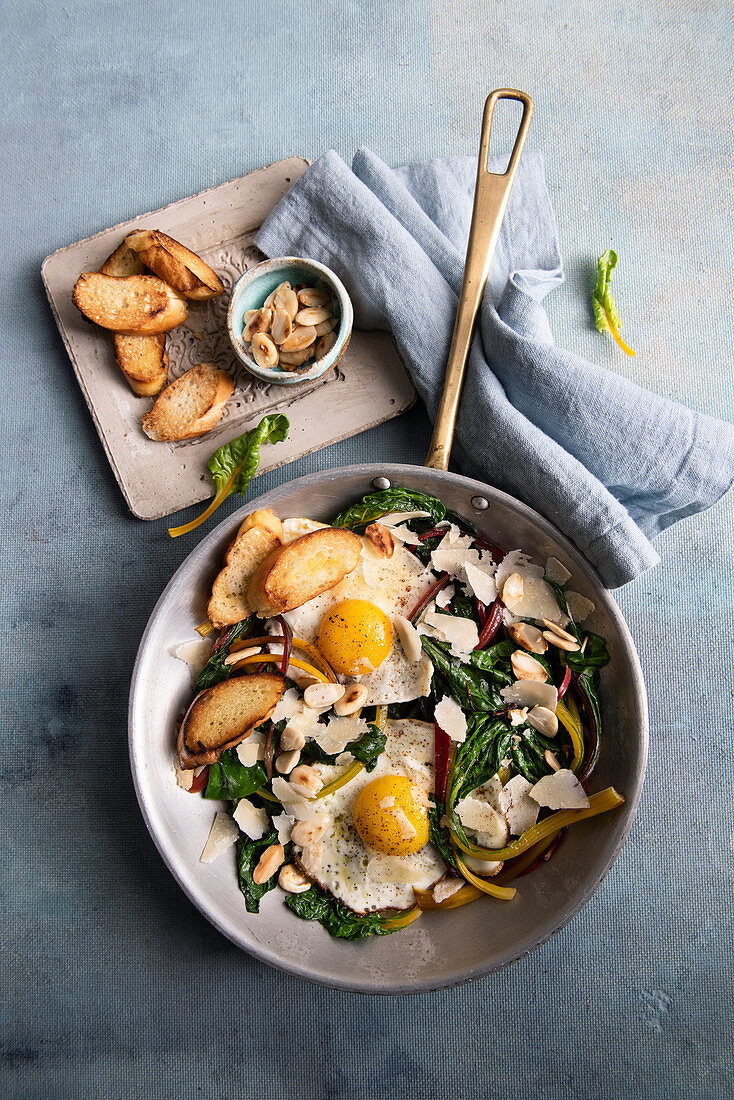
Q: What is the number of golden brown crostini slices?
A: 8